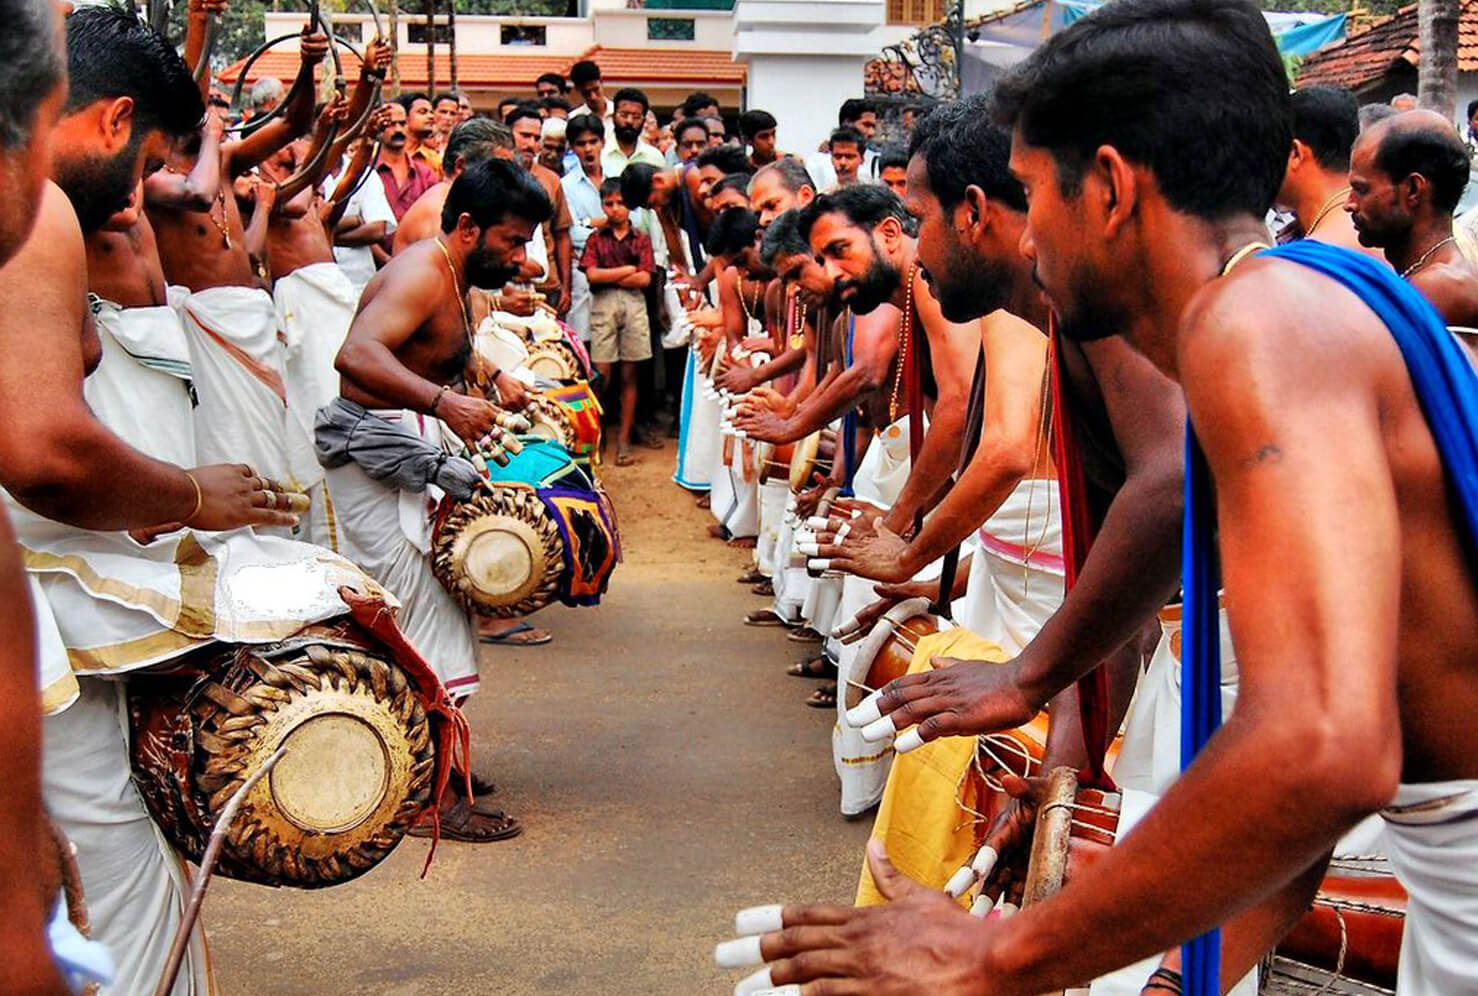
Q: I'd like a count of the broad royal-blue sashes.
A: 1